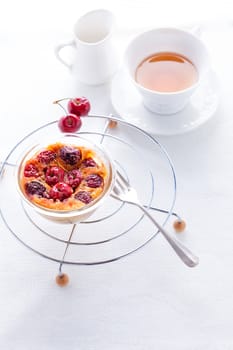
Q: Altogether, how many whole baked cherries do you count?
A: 10